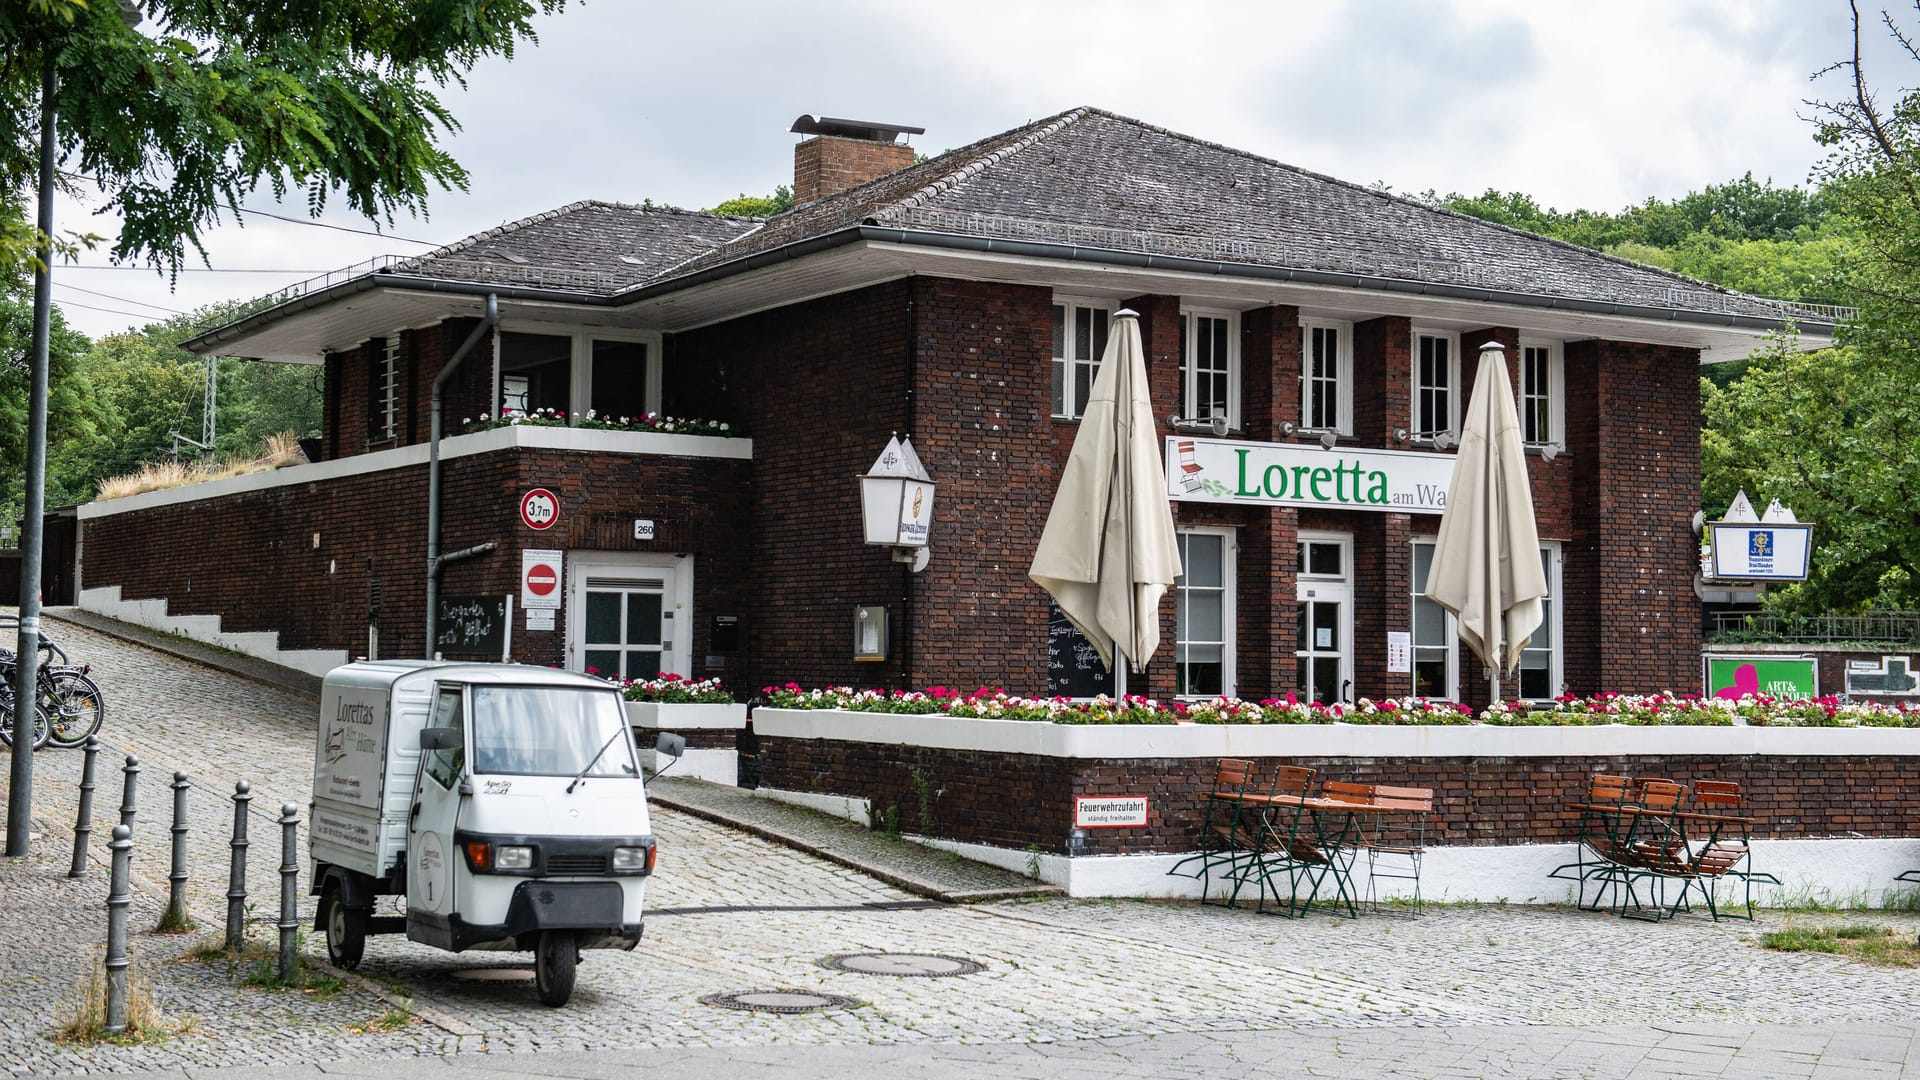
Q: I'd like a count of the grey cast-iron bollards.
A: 6